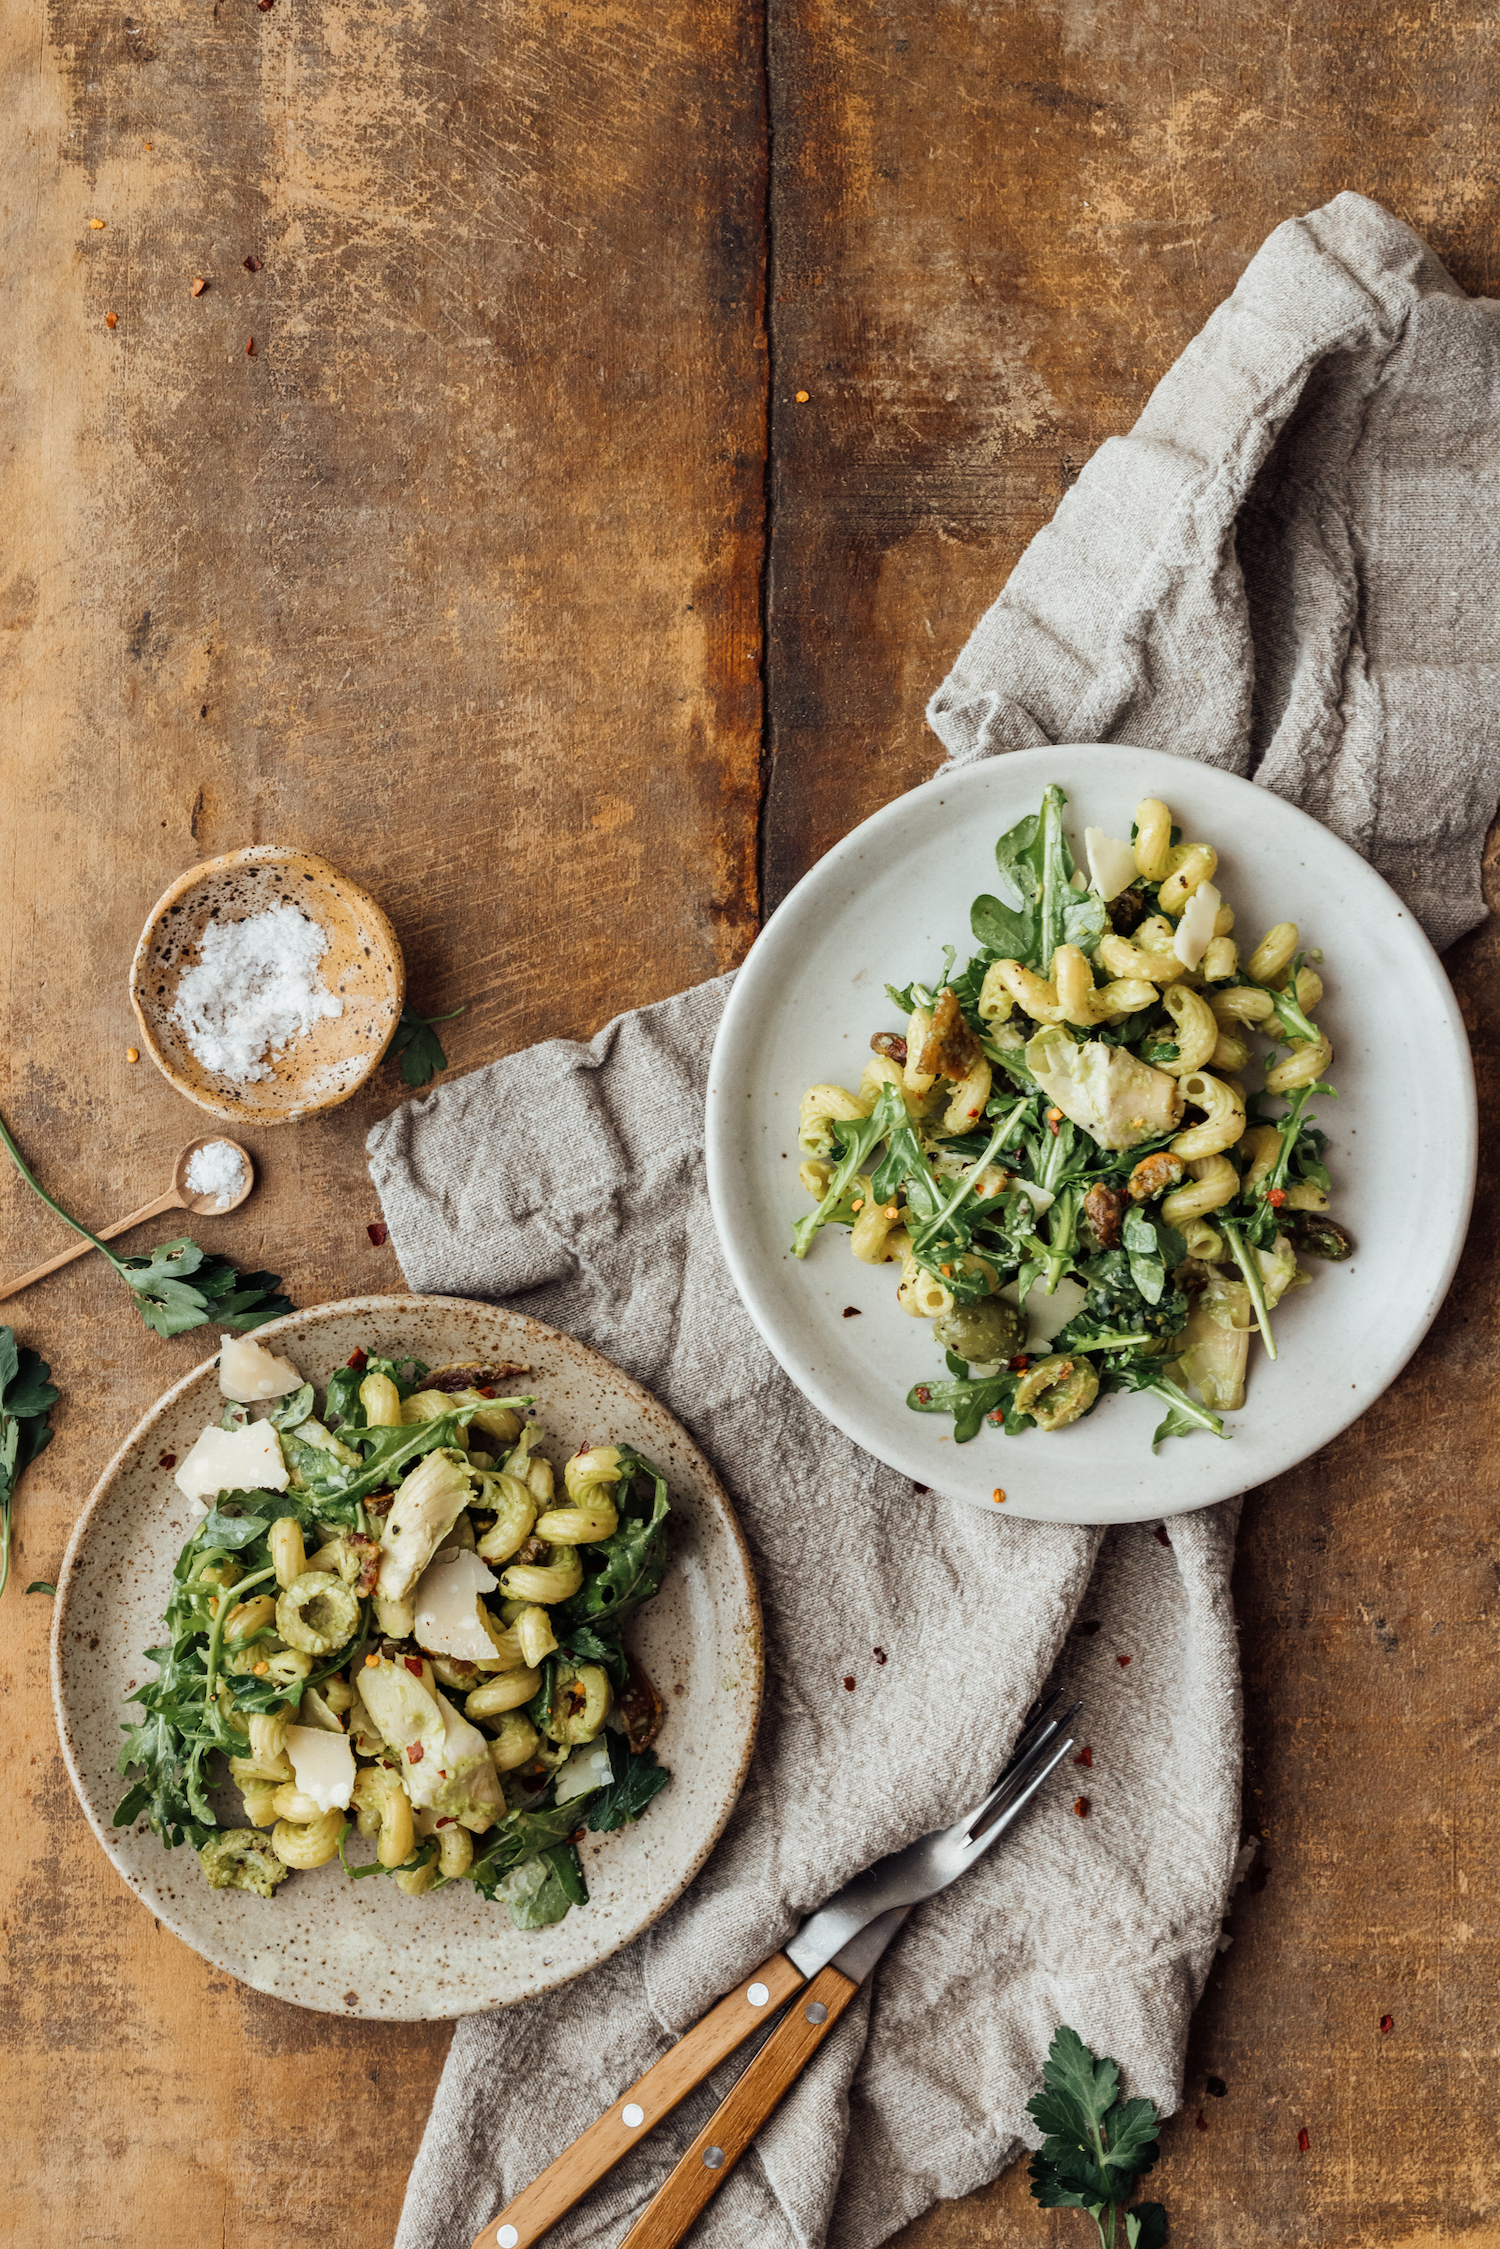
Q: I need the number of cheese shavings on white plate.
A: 4